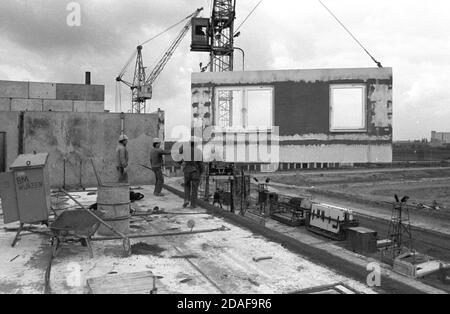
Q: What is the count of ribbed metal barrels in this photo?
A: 1